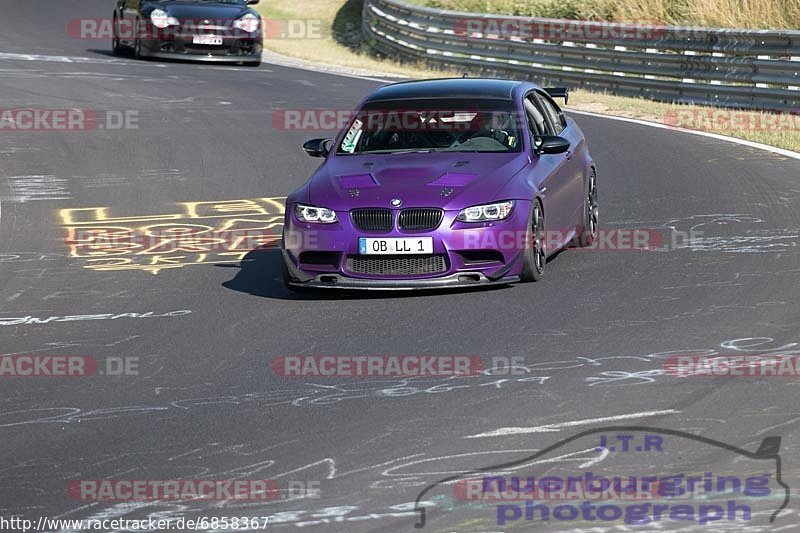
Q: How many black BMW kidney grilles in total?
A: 2